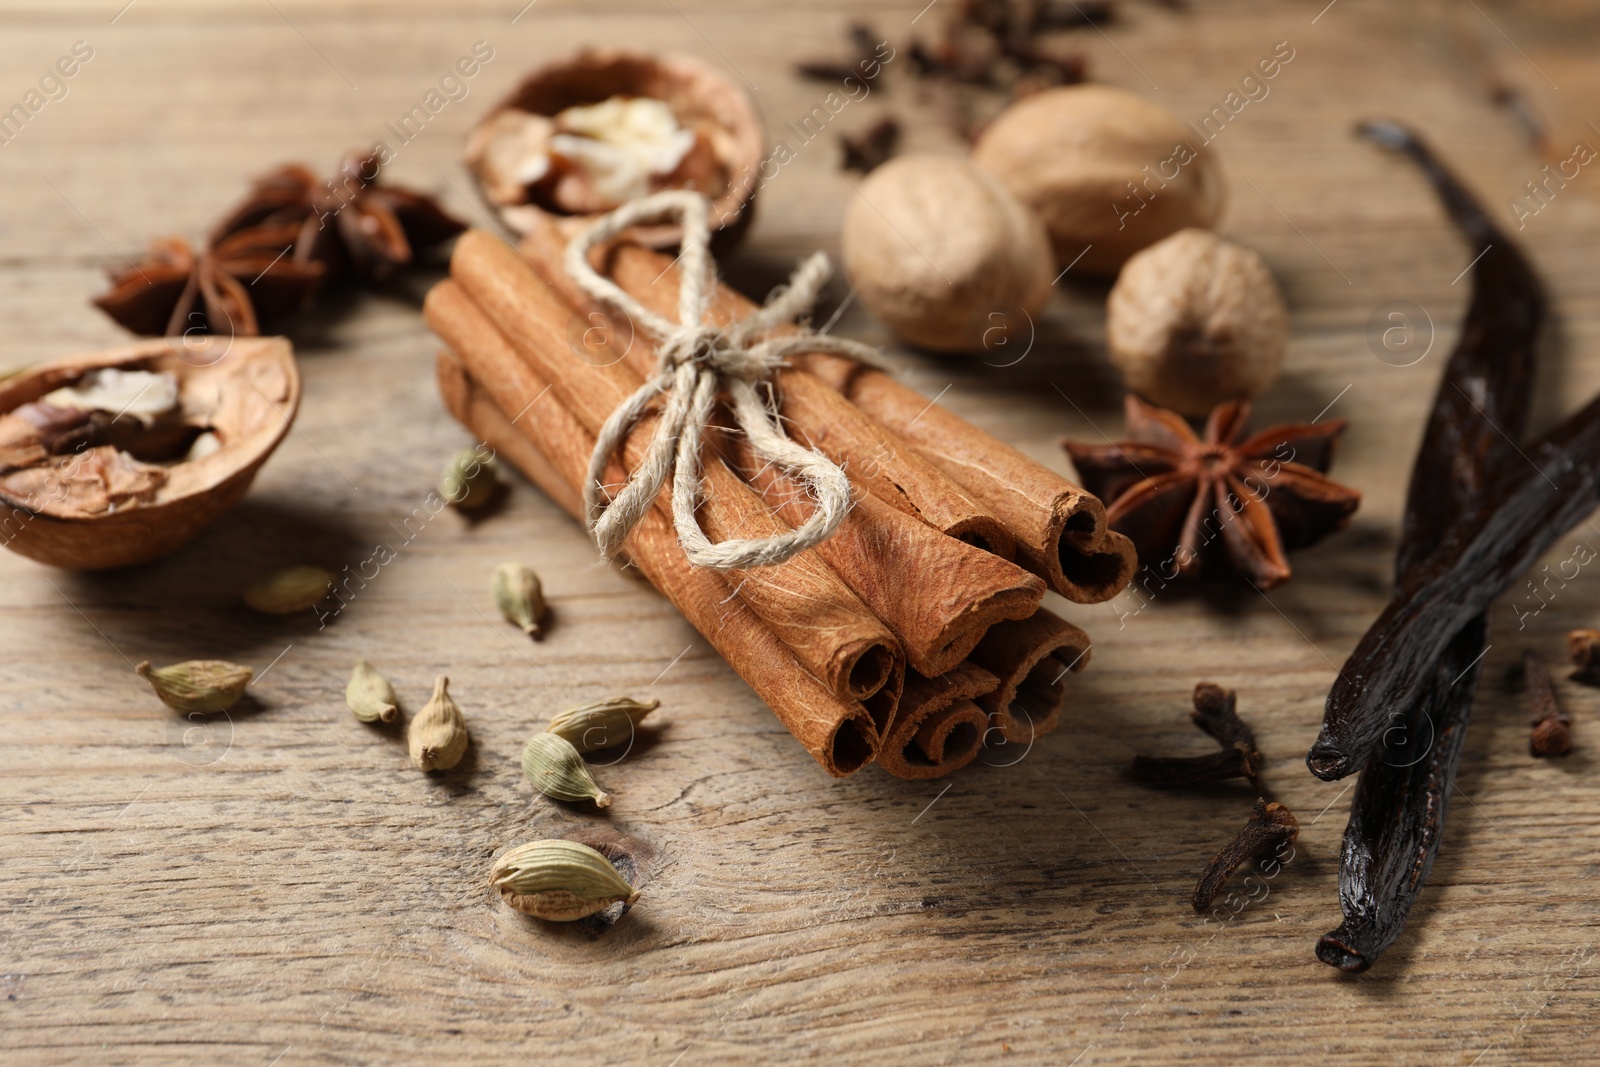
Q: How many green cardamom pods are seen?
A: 9